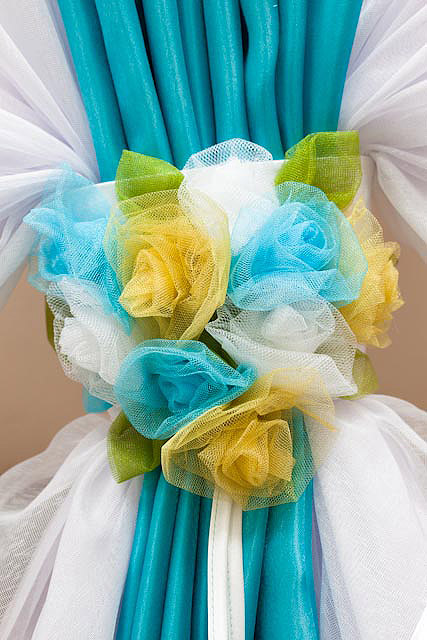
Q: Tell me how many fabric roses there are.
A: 9